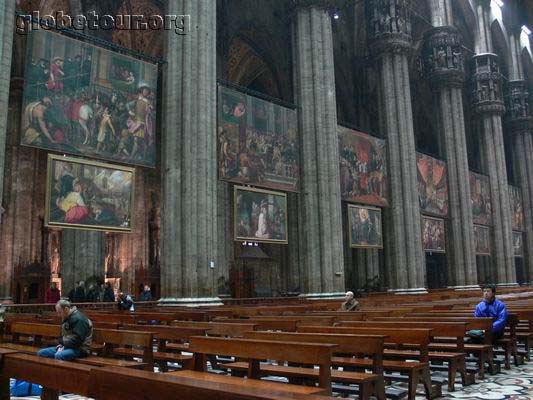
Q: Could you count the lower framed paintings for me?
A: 6